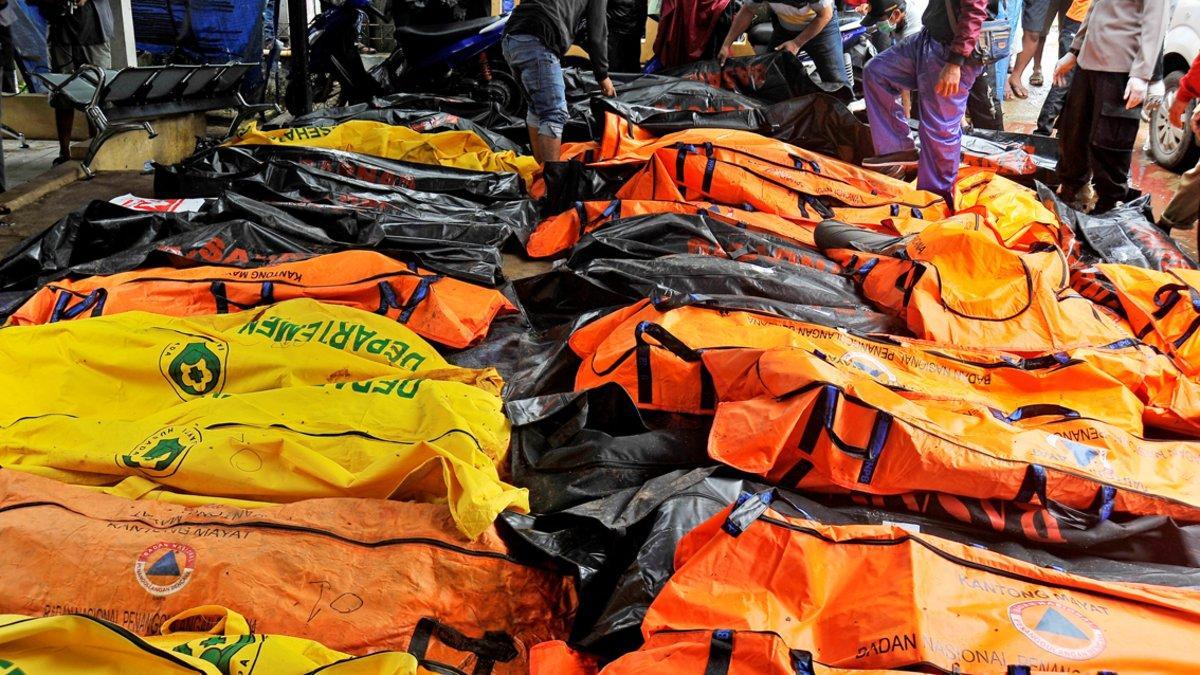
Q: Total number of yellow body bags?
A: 4